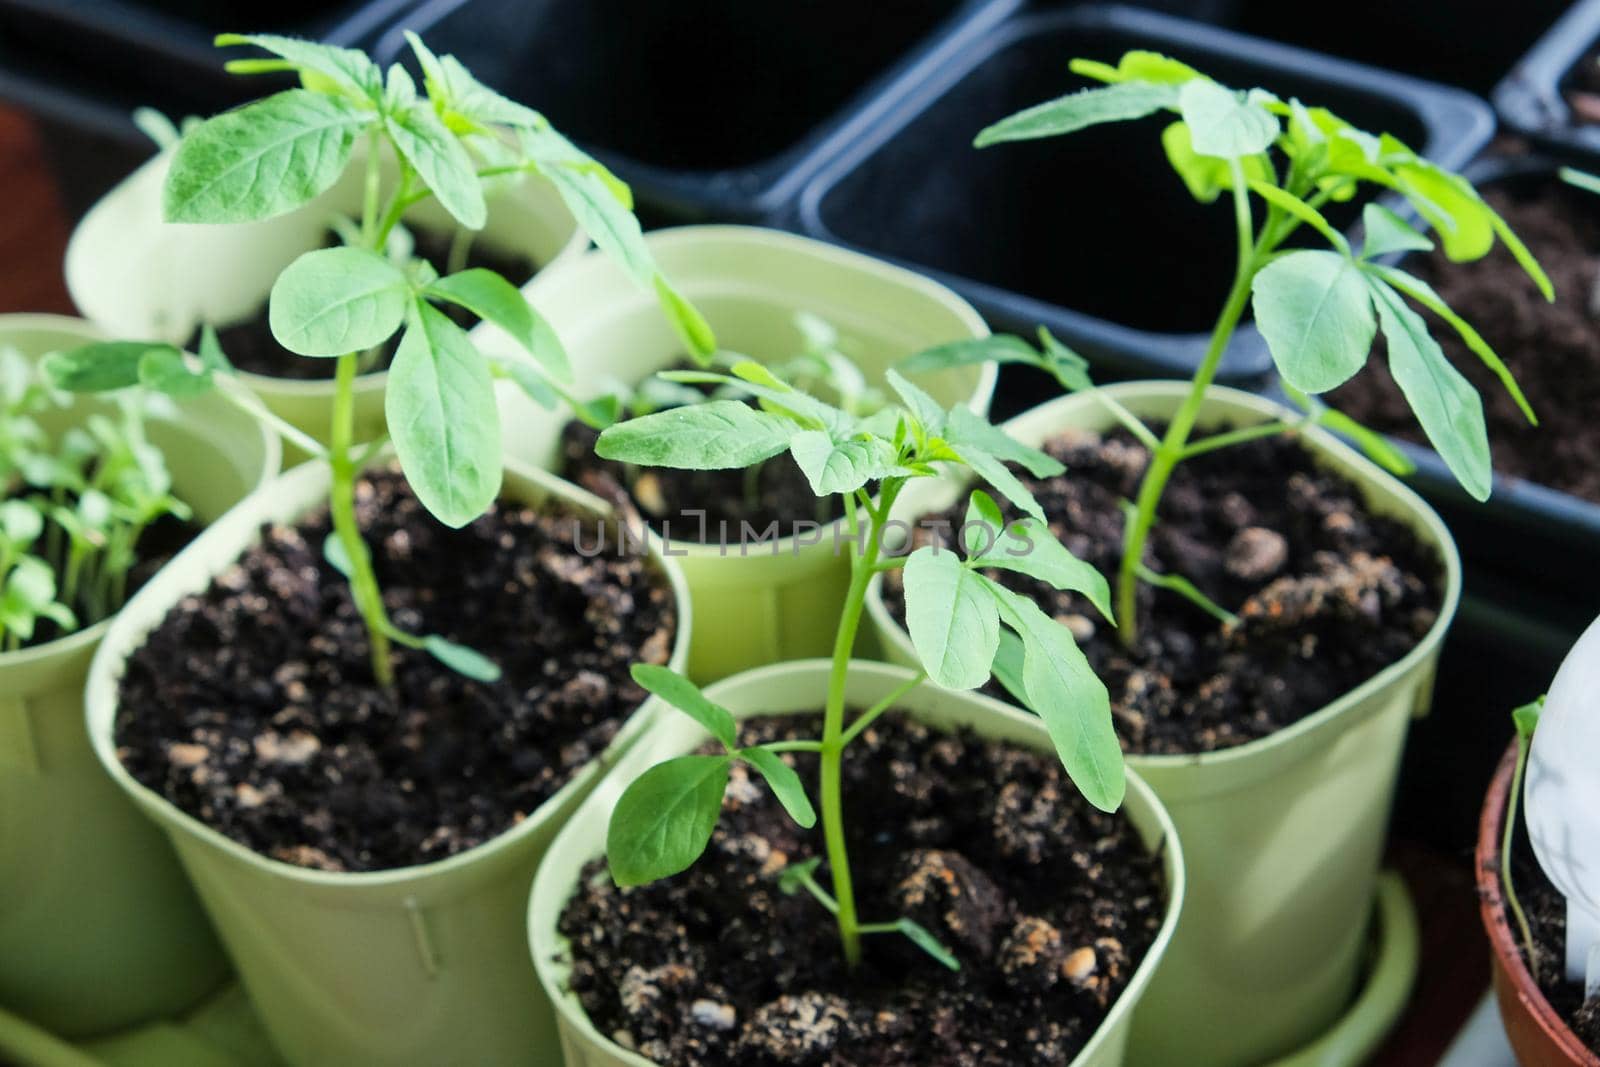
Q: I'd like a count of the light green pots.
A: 6